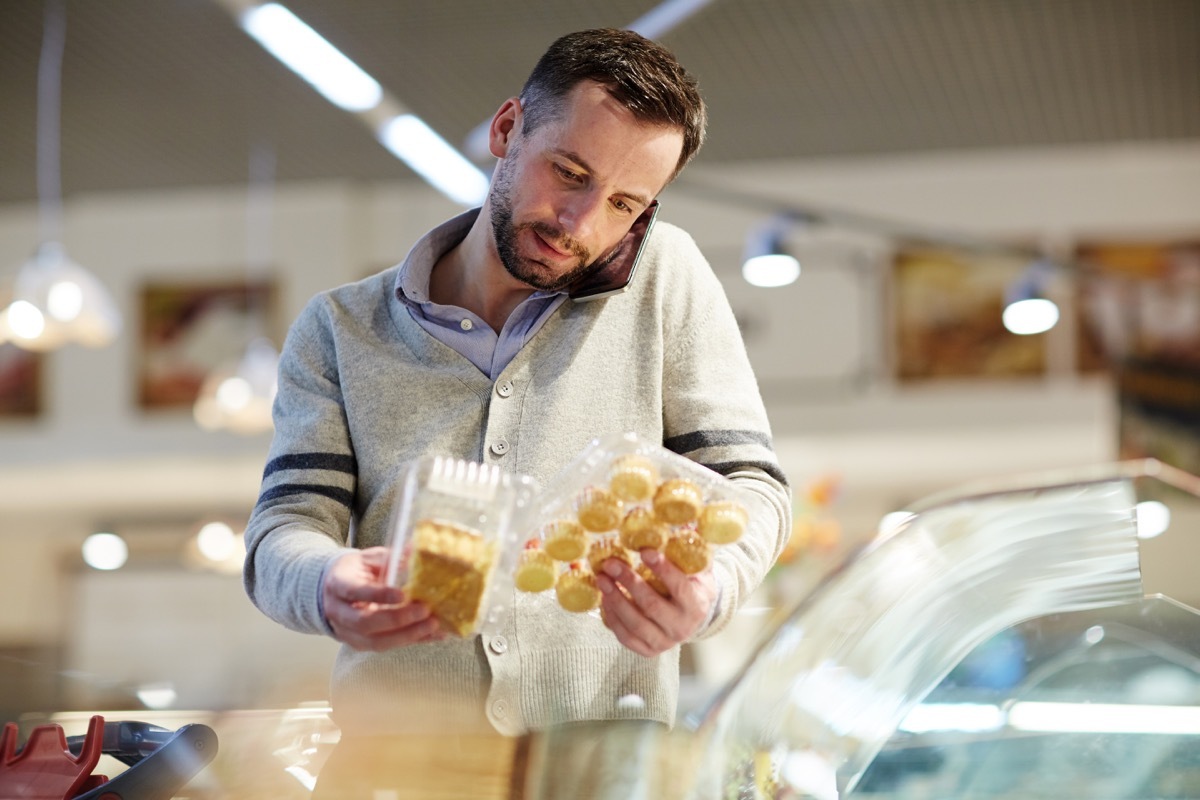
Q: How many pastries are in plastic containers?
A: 12